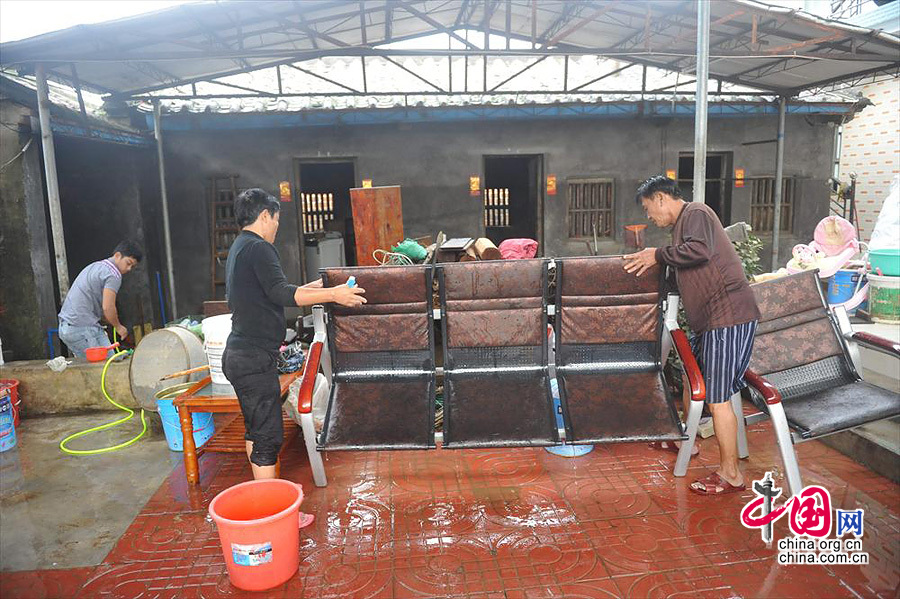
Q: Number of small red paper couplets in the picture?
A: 6